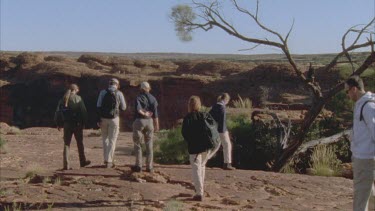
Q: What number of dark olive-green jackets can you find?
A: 1